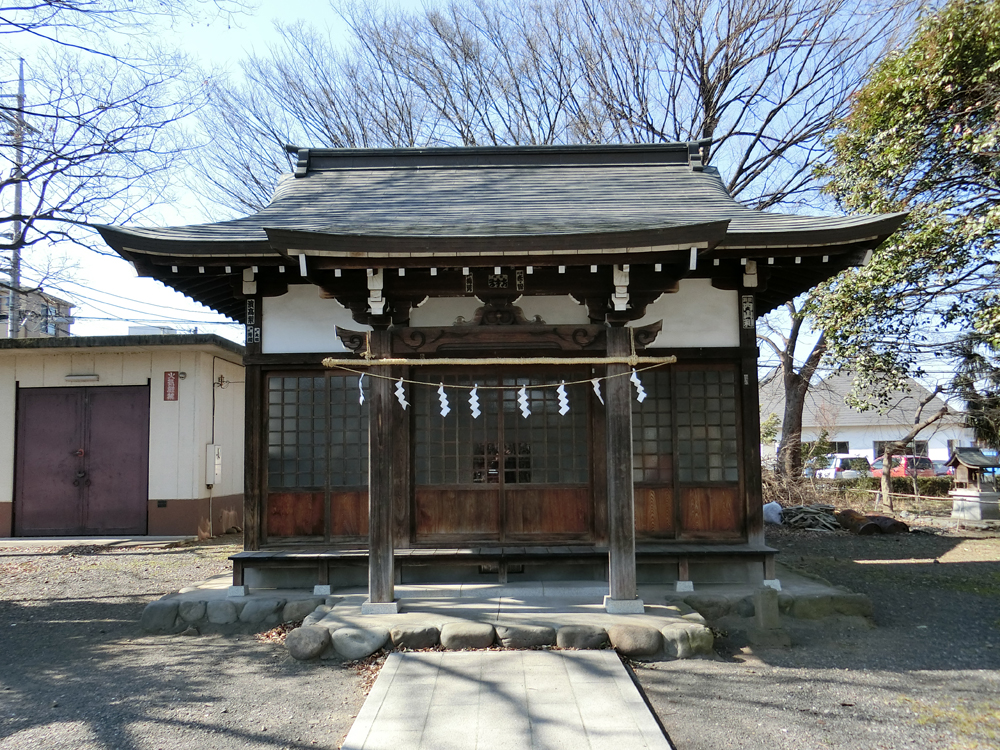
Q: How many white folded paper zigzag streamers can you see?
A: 8